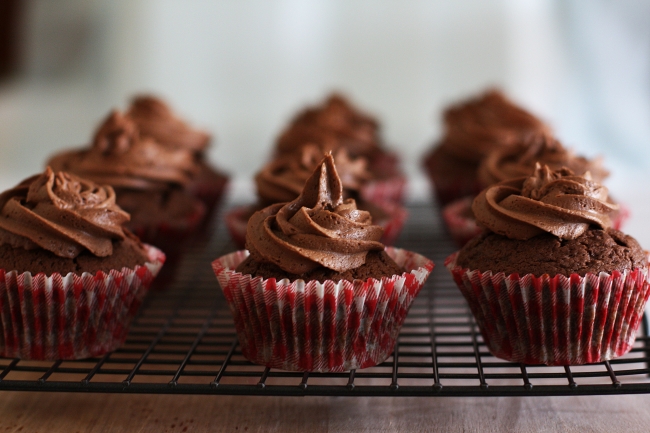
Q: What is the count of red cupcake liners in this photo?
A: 9